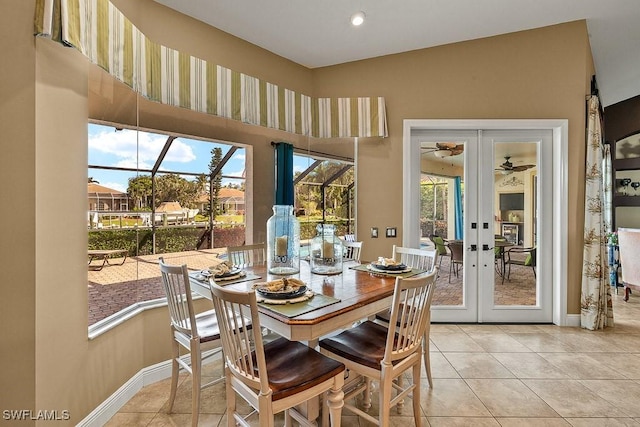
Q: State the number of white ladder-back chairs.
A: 6